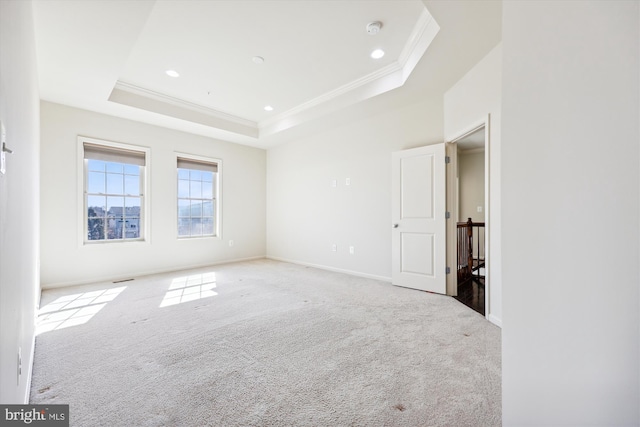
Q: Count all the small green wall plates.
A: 0